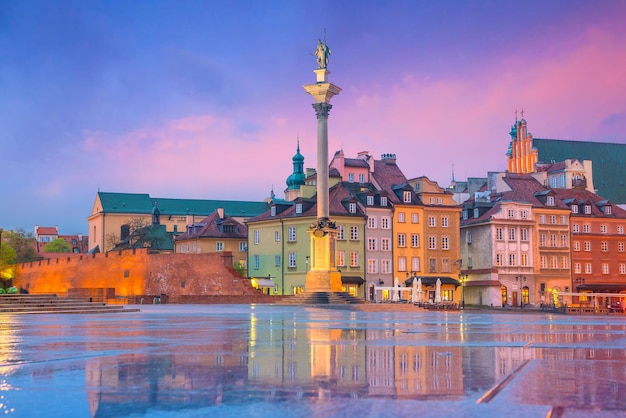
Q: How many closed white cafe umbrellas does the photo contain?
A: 4